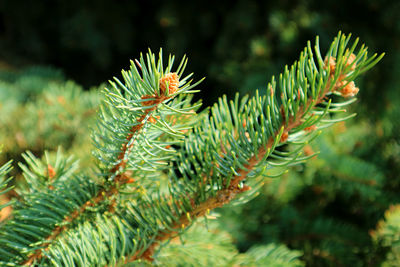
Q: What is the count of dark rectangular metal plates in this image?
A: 0